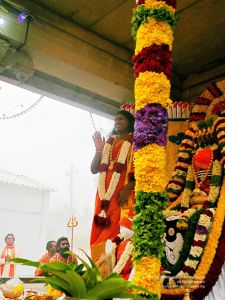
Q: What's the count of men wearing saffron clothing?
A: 4